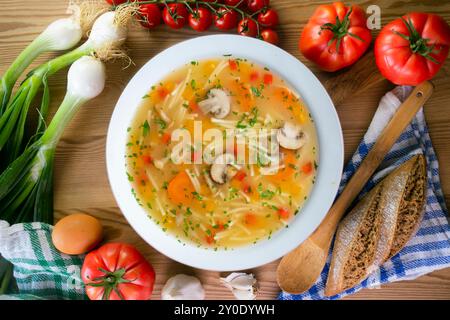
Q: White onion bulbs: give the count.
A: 3